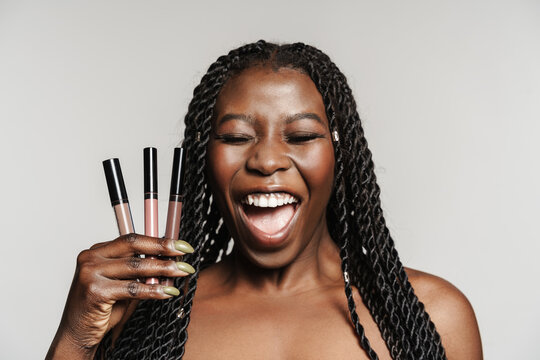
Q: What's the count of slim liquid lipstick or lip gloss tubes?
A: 3